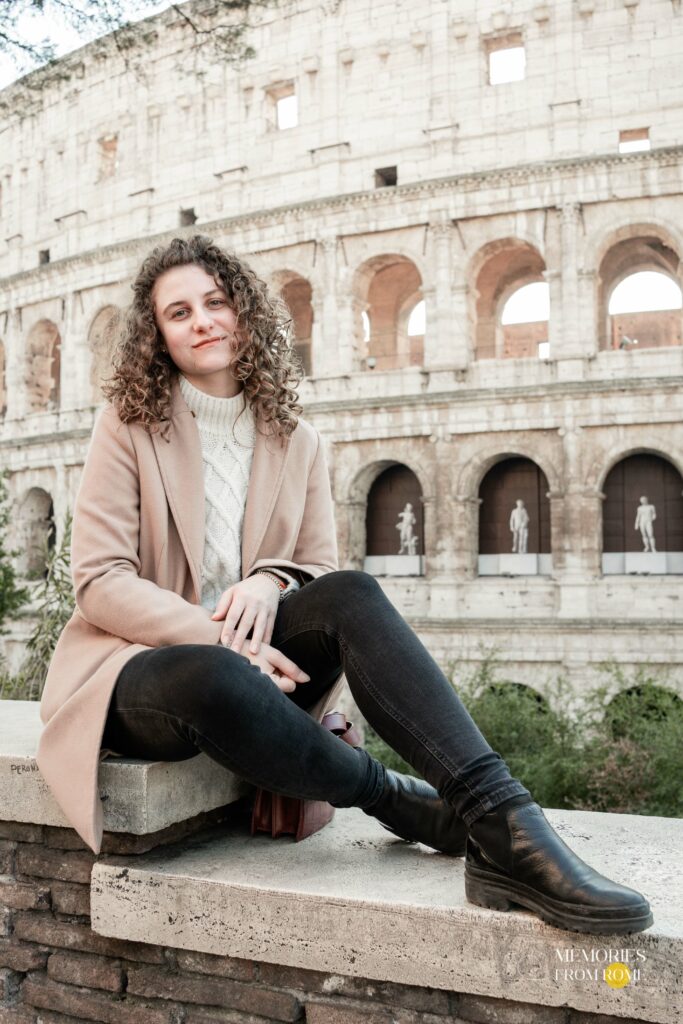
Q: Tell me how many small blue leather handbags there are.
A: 0